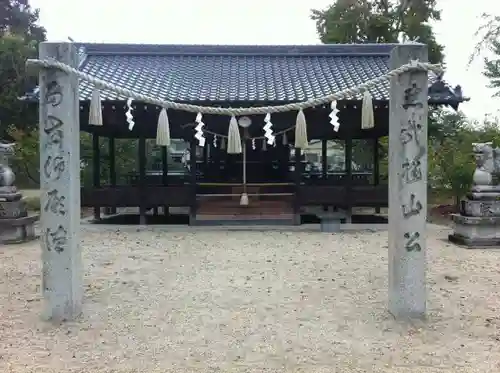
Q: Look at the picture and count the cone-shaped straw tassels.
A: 5